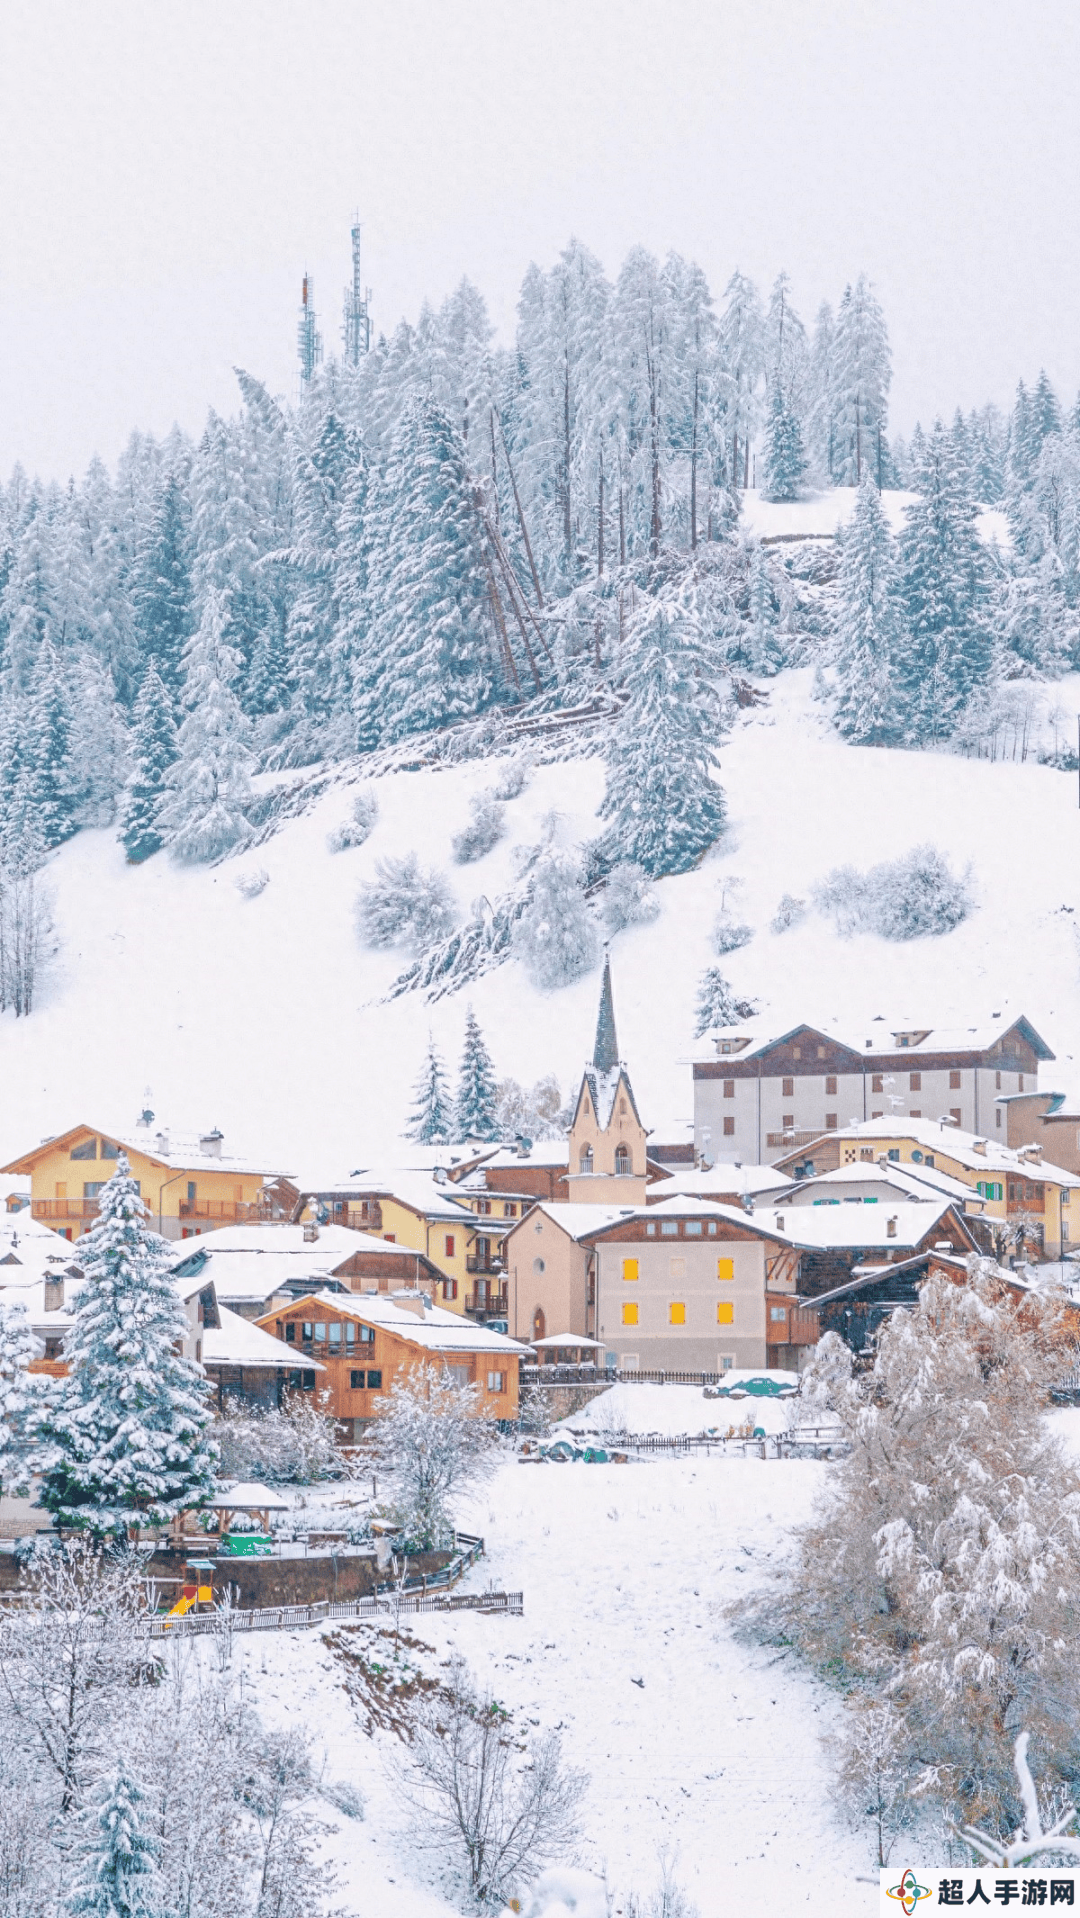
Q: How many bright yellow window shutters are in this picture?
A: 5